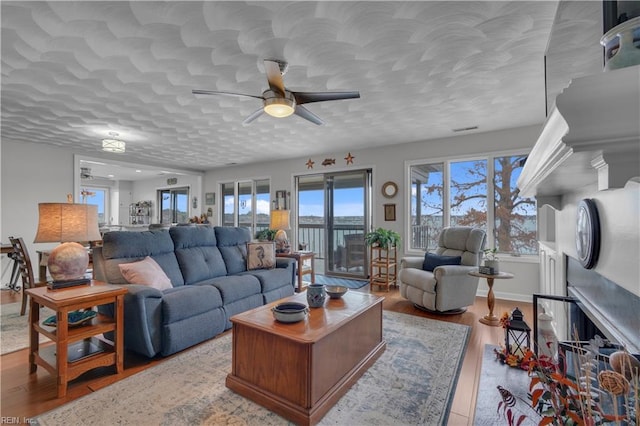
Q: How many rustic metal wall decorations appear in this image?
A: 3